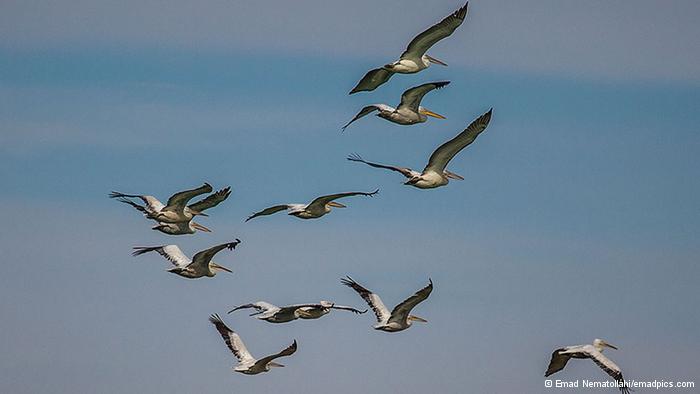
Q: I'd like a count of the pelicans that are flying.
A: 12